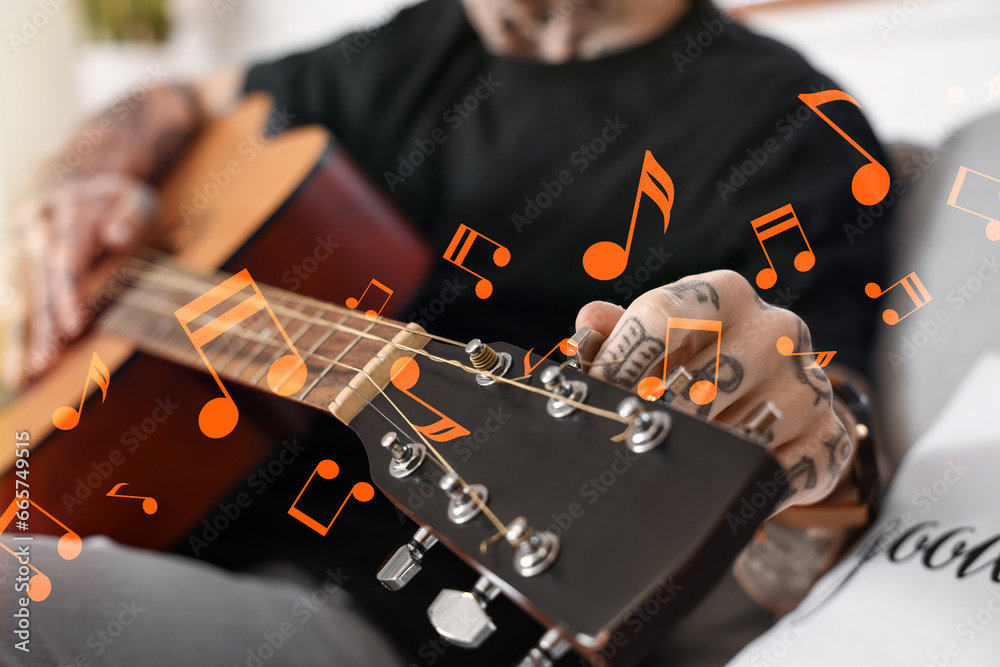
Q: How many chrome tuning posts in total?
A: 6